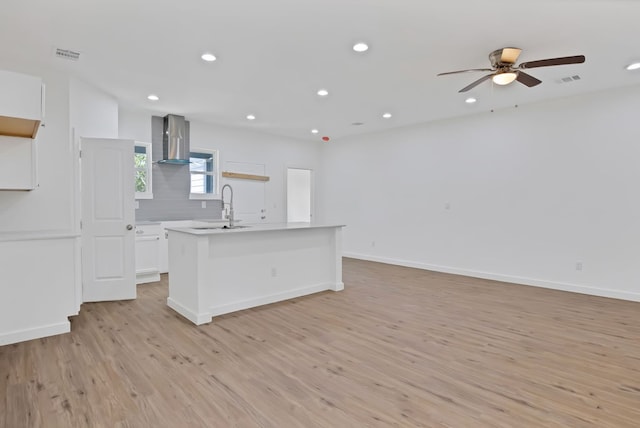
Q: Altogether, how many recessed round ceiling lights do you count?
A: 9